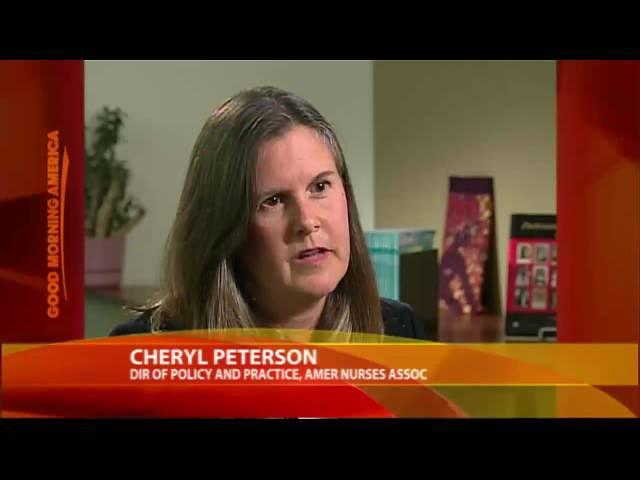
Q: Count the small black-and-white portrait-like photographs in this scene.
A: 9